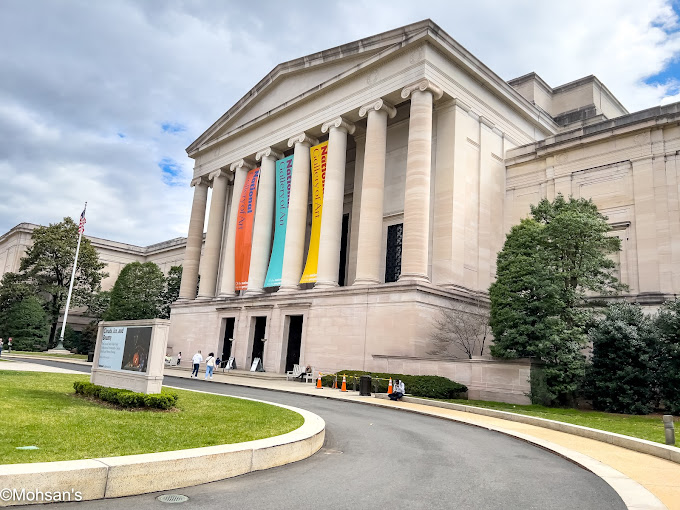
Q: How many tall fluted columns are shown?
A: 8